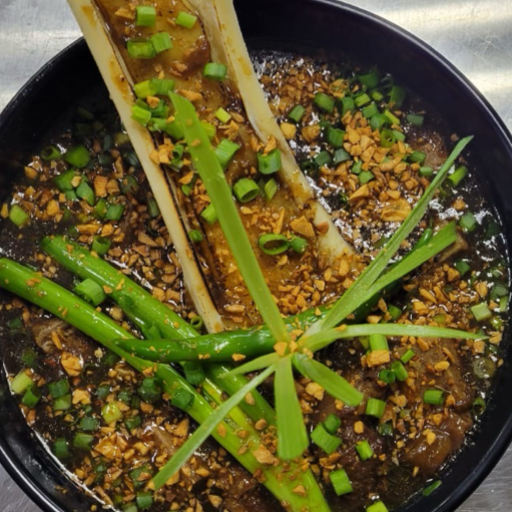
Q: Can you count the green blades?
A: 8